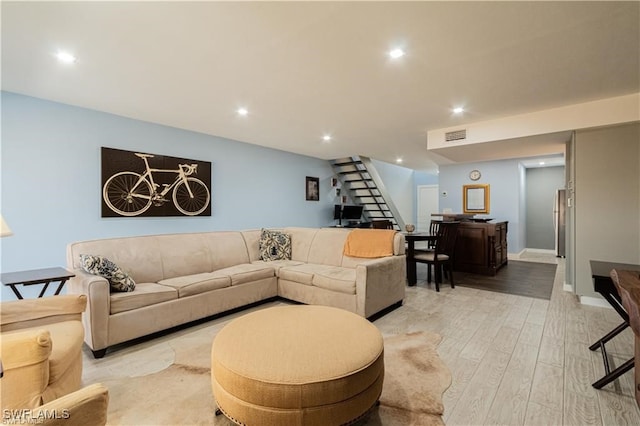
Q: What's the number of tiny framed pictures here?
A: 3